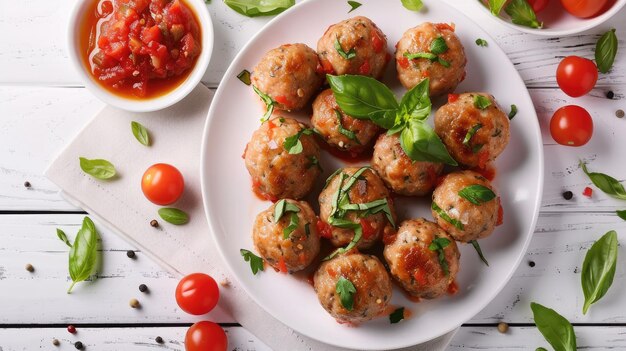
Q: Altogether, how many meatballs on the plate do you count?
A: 12